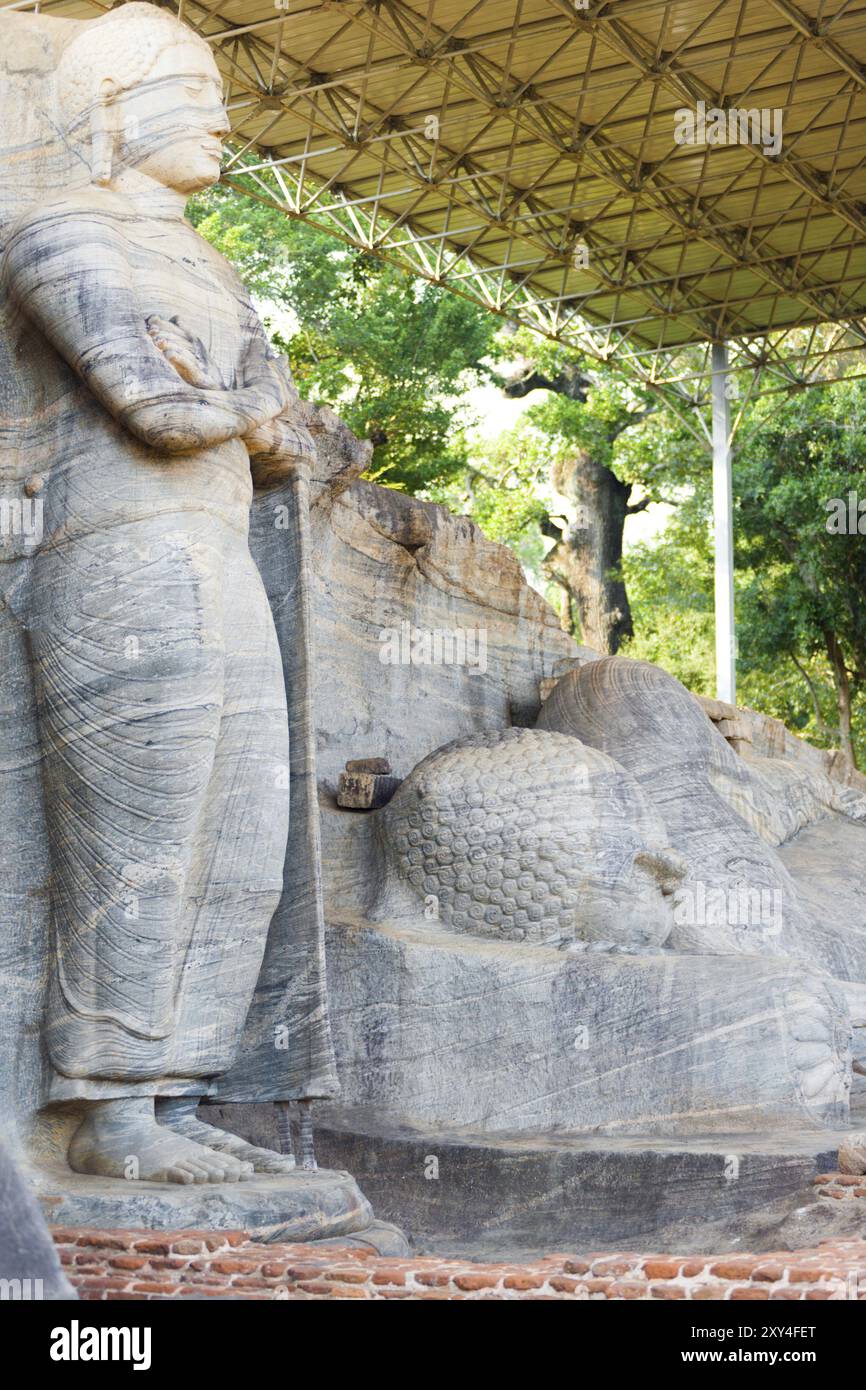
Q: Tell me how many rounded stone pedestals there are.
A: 1